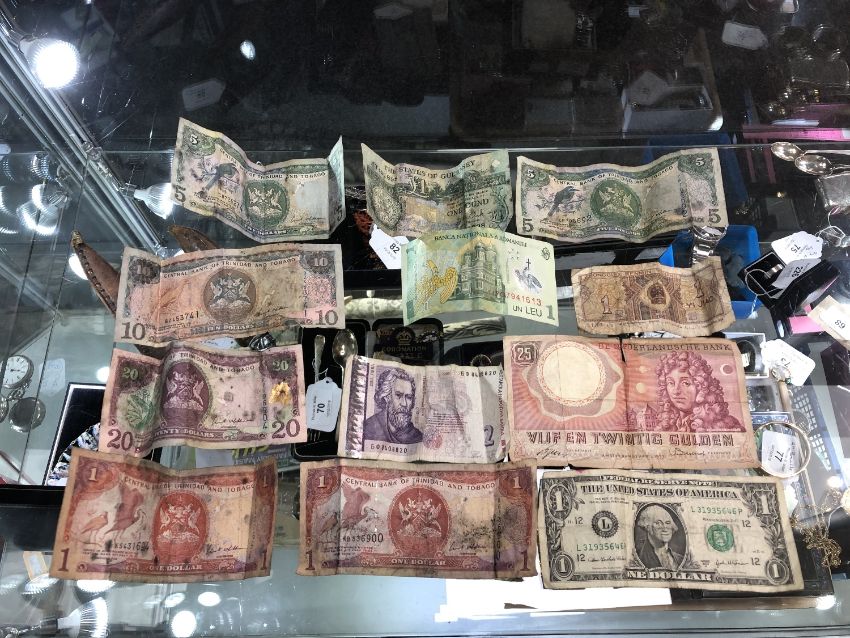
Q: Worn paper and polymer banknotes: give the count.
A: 12